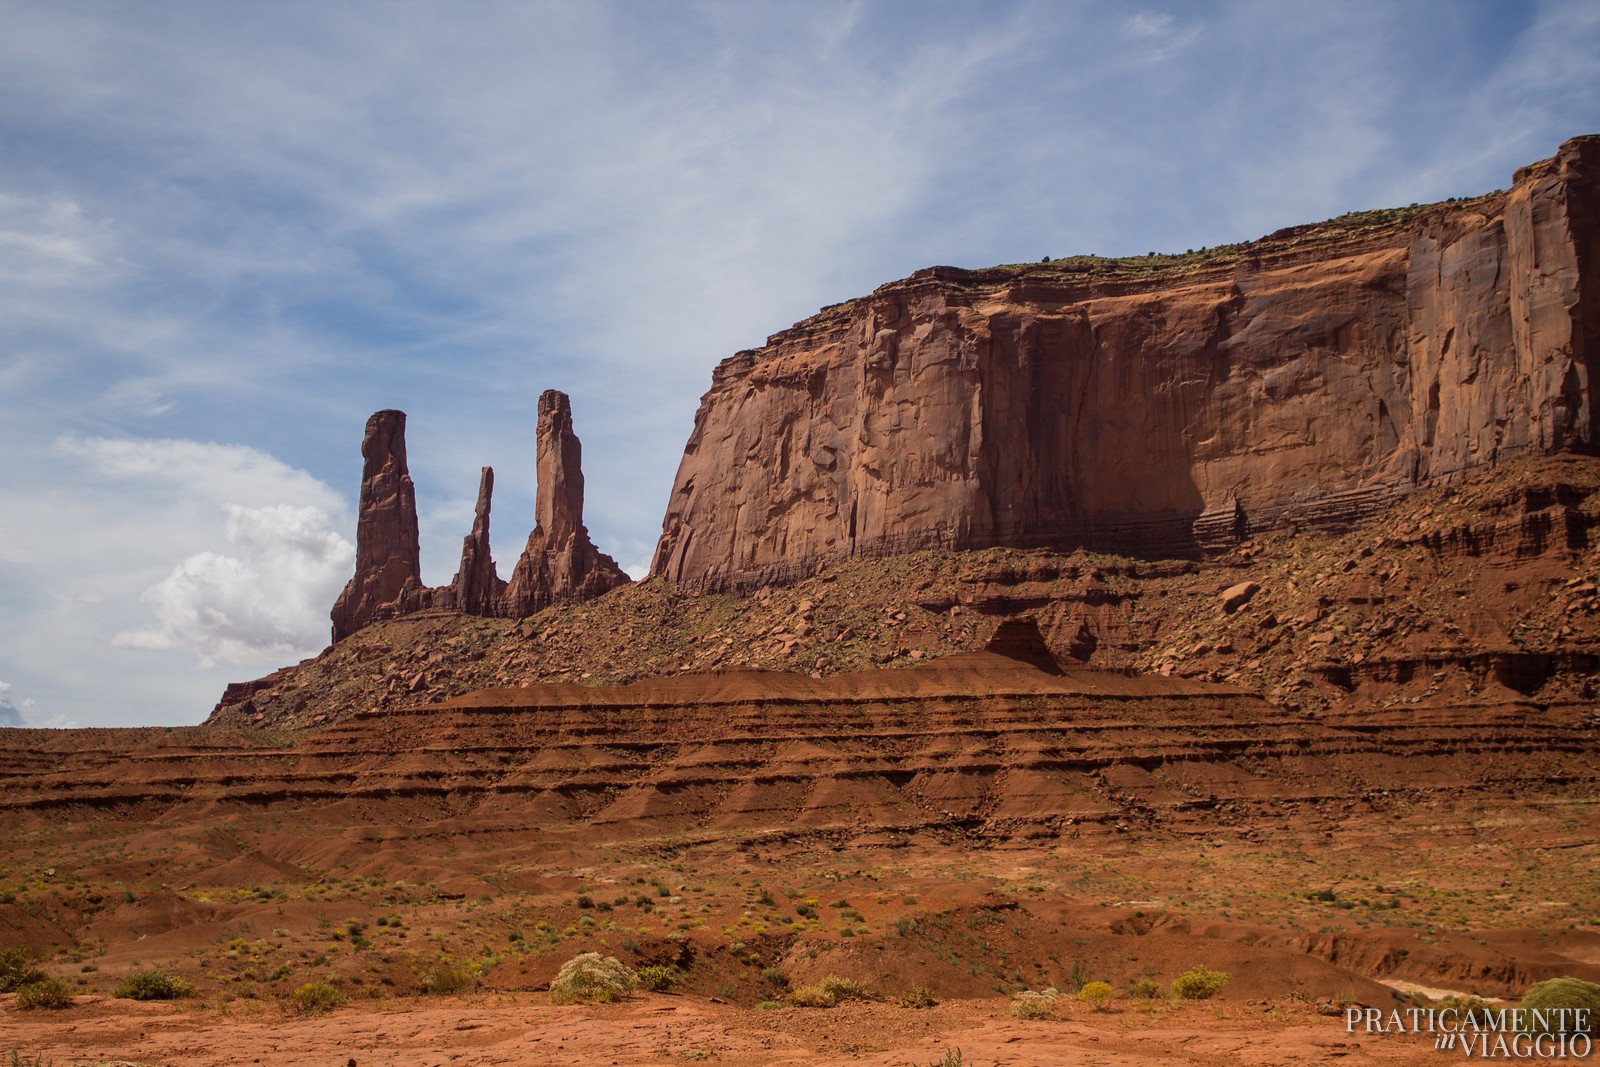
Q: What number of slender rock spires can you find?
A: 3